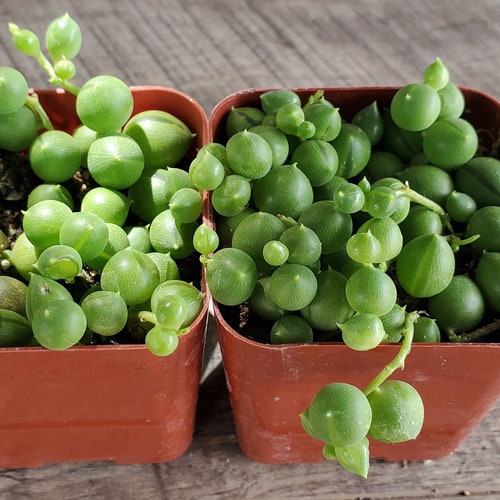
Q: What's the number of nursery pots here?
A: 2